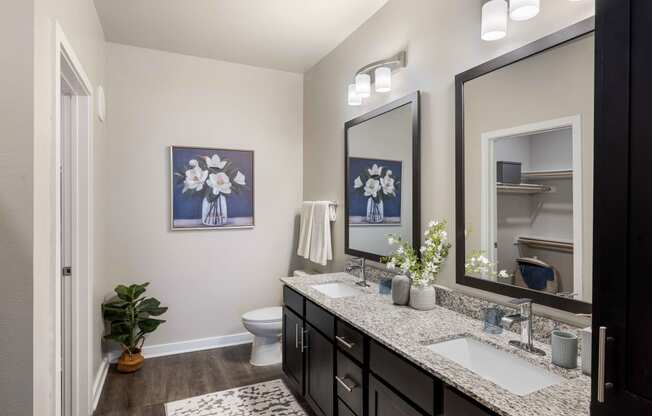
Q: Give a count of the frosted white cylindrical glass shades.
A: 5